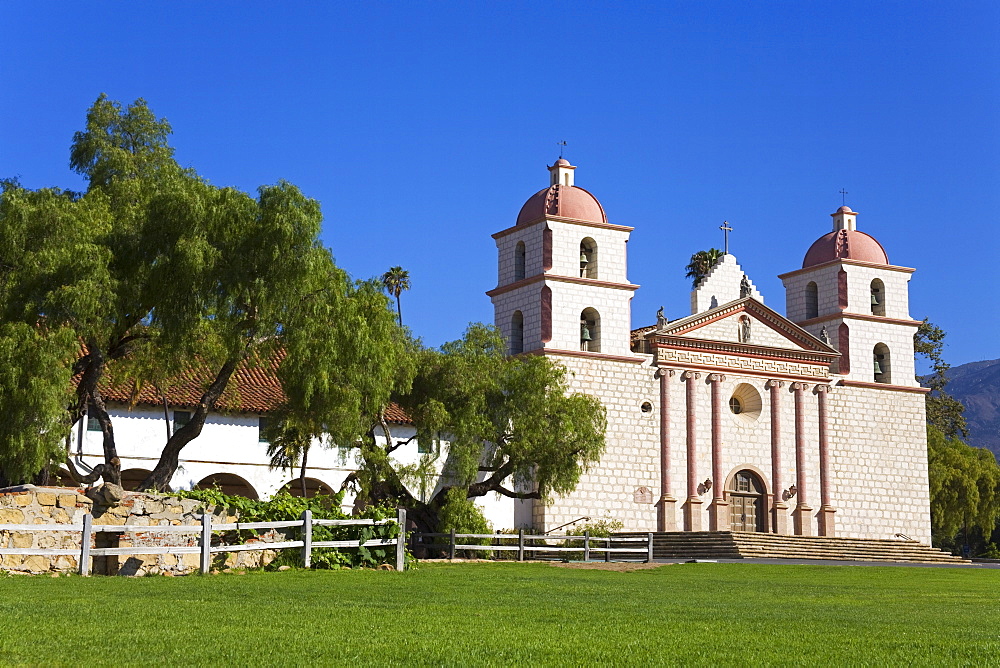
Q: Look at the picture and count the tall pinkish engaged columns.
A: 6